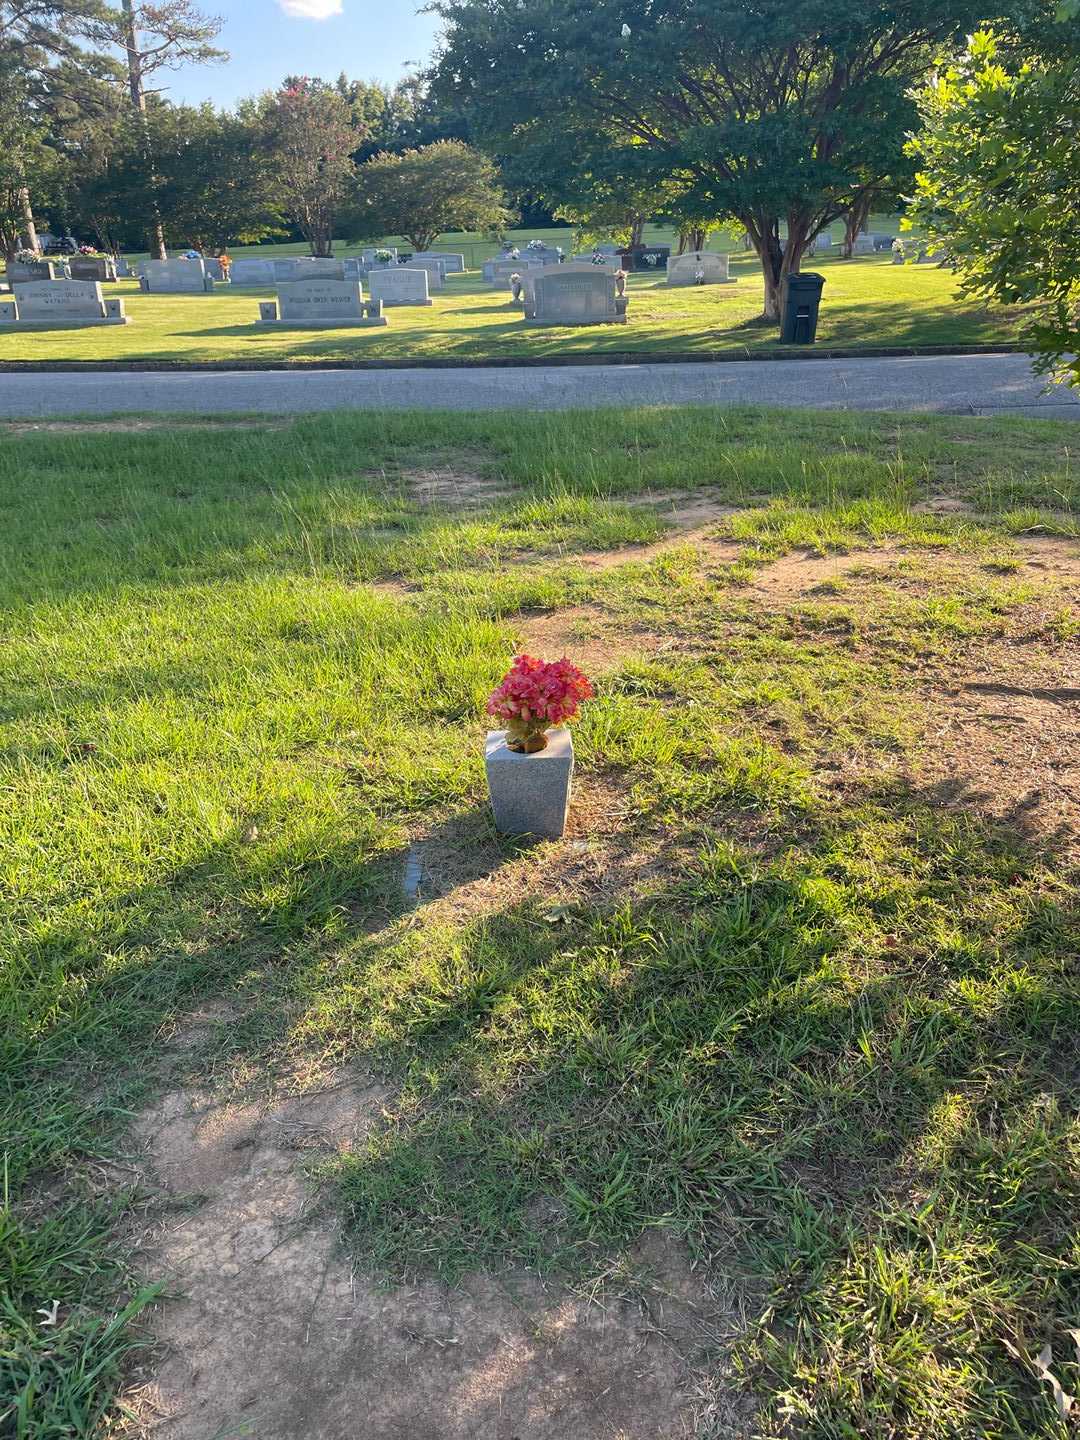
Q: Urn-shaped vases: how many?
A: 2